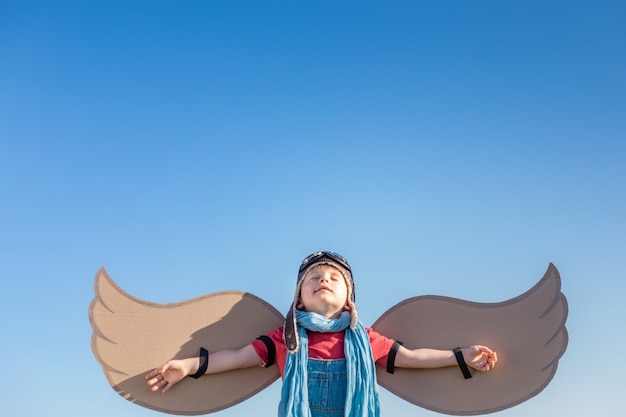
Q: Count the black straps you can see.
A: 4